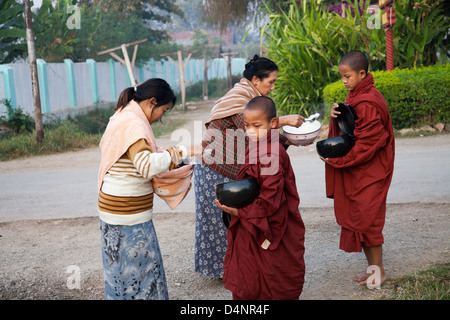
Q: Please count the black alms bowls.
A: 2